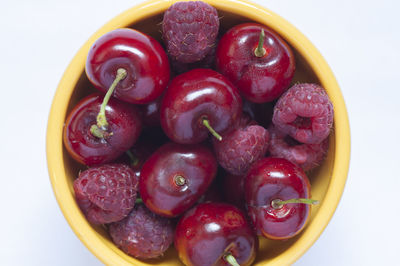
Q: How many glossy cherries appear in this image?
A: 7